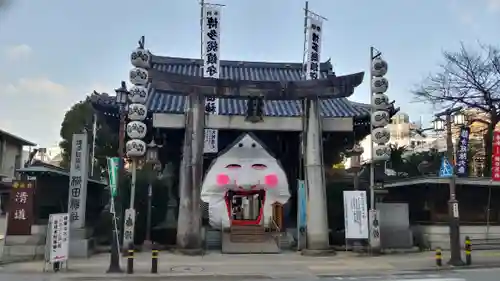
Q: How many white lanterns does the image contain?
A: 12